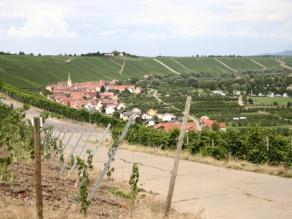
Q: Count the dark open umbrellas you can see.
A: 0